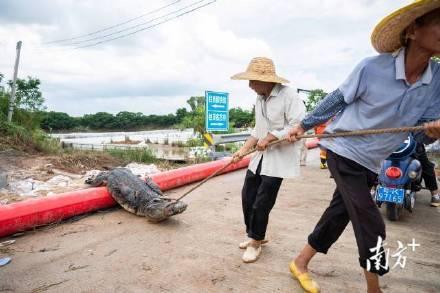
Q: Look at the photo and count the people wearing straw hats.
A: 2